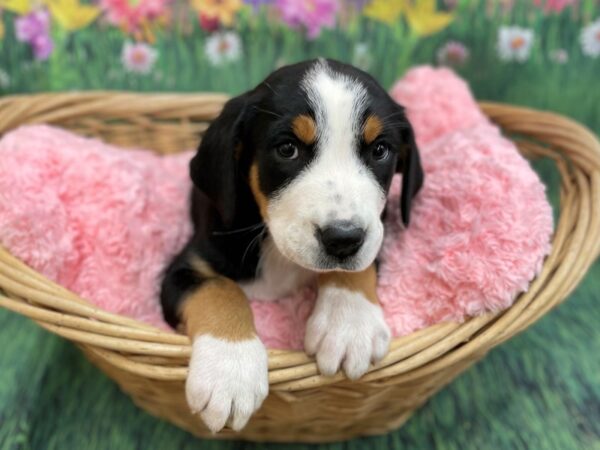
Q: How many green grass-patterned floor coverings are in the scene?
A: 1